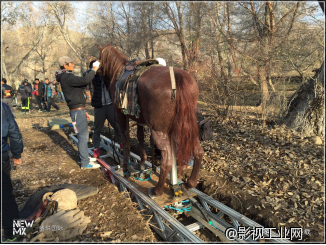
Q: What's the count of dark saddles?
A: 1